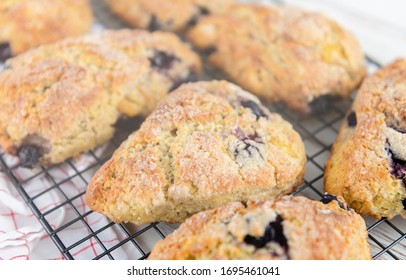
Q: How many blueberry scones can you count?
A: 7